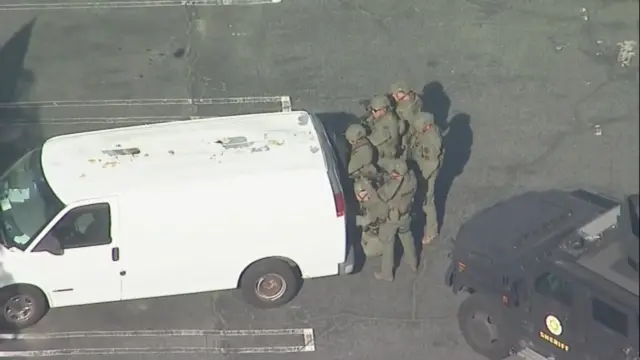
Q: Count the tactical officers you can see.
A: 6